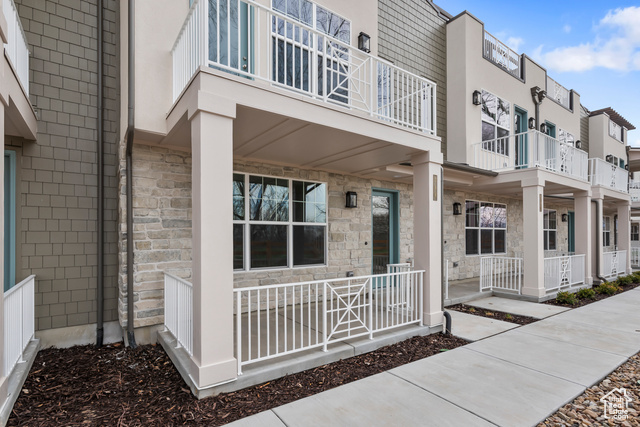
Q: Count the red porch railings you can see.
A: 0